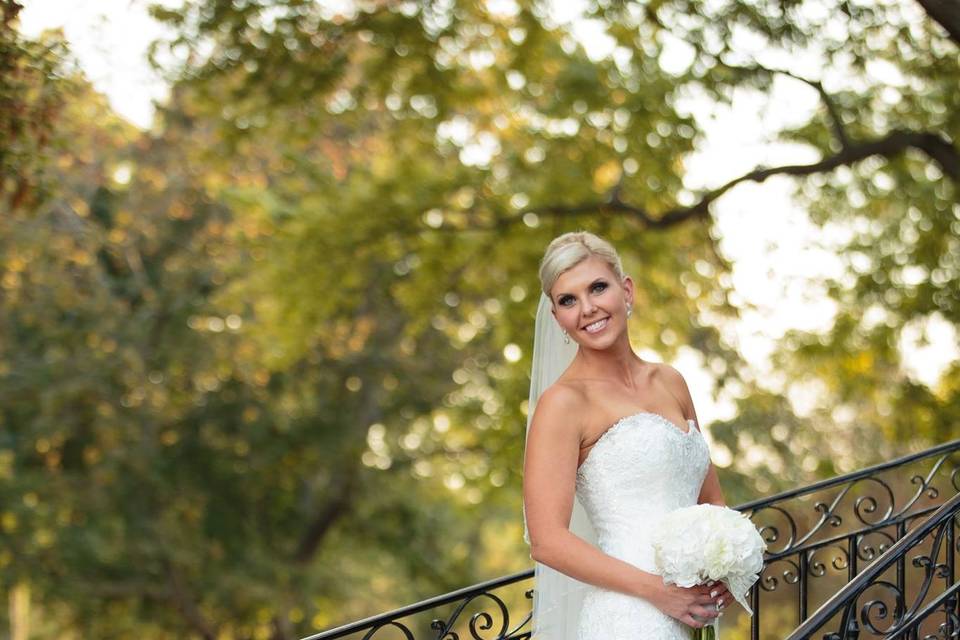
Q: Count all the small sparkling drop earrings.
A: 2